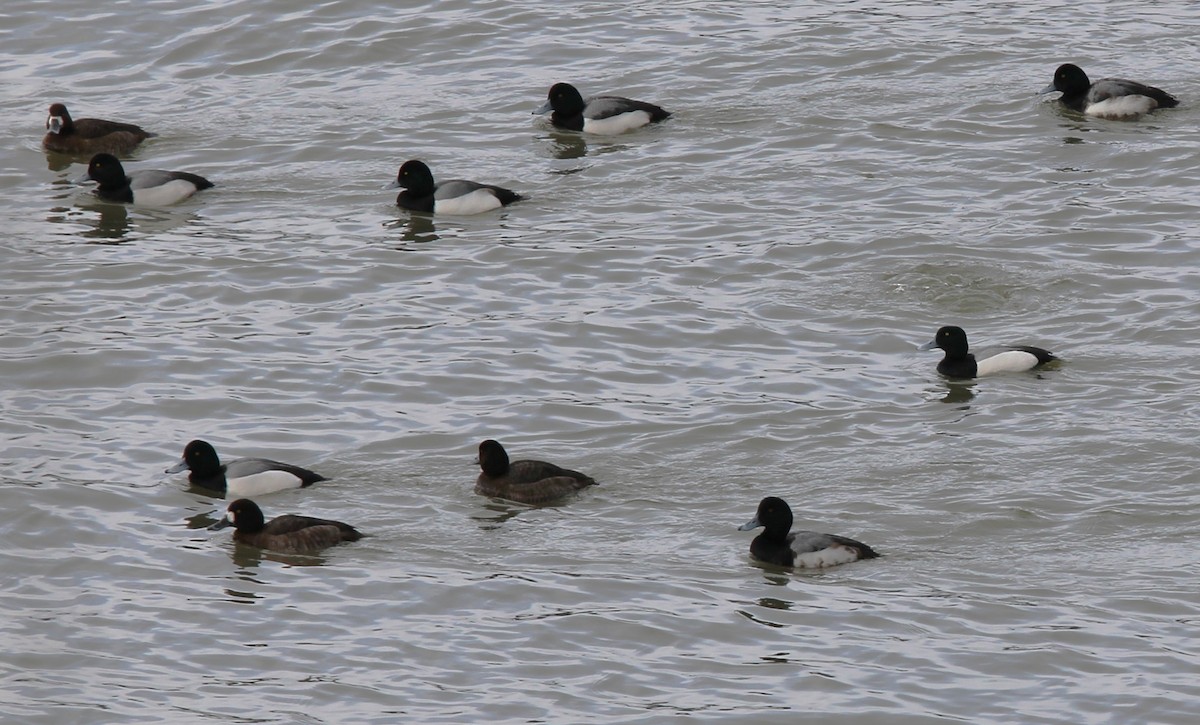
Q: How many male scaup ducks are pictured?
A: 7